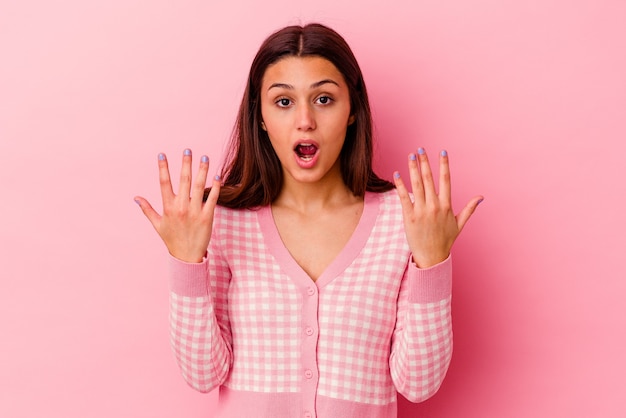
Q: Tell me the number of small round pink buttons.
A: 4